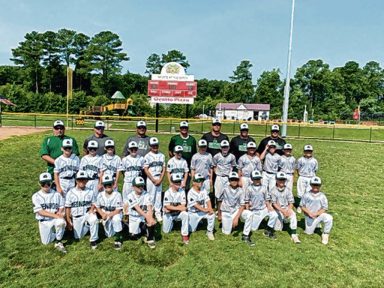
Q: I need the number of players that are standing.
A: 12